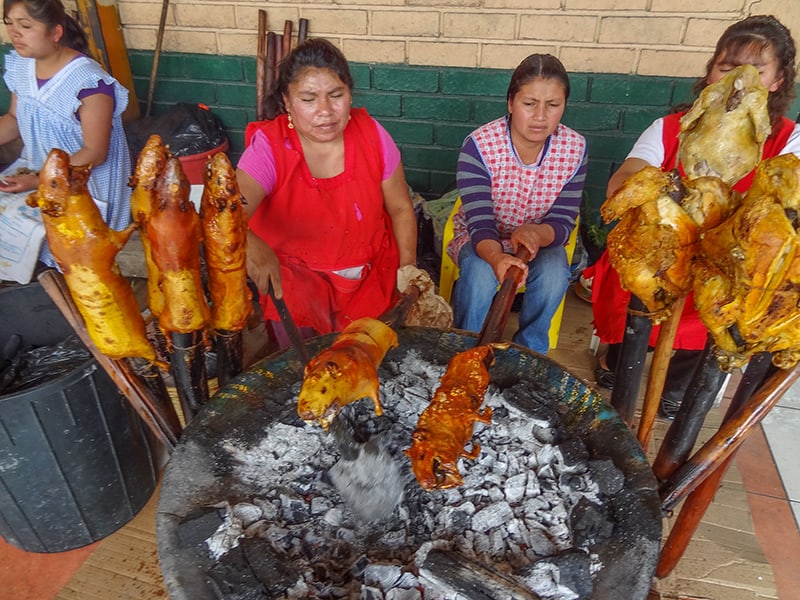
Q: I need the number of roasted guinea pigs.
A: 6